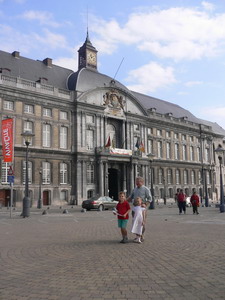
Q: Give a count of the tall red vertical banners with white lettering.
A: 1